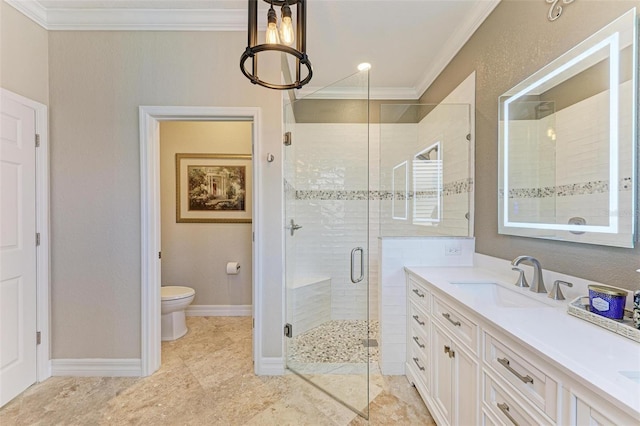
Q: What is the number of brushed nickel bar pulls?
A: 7